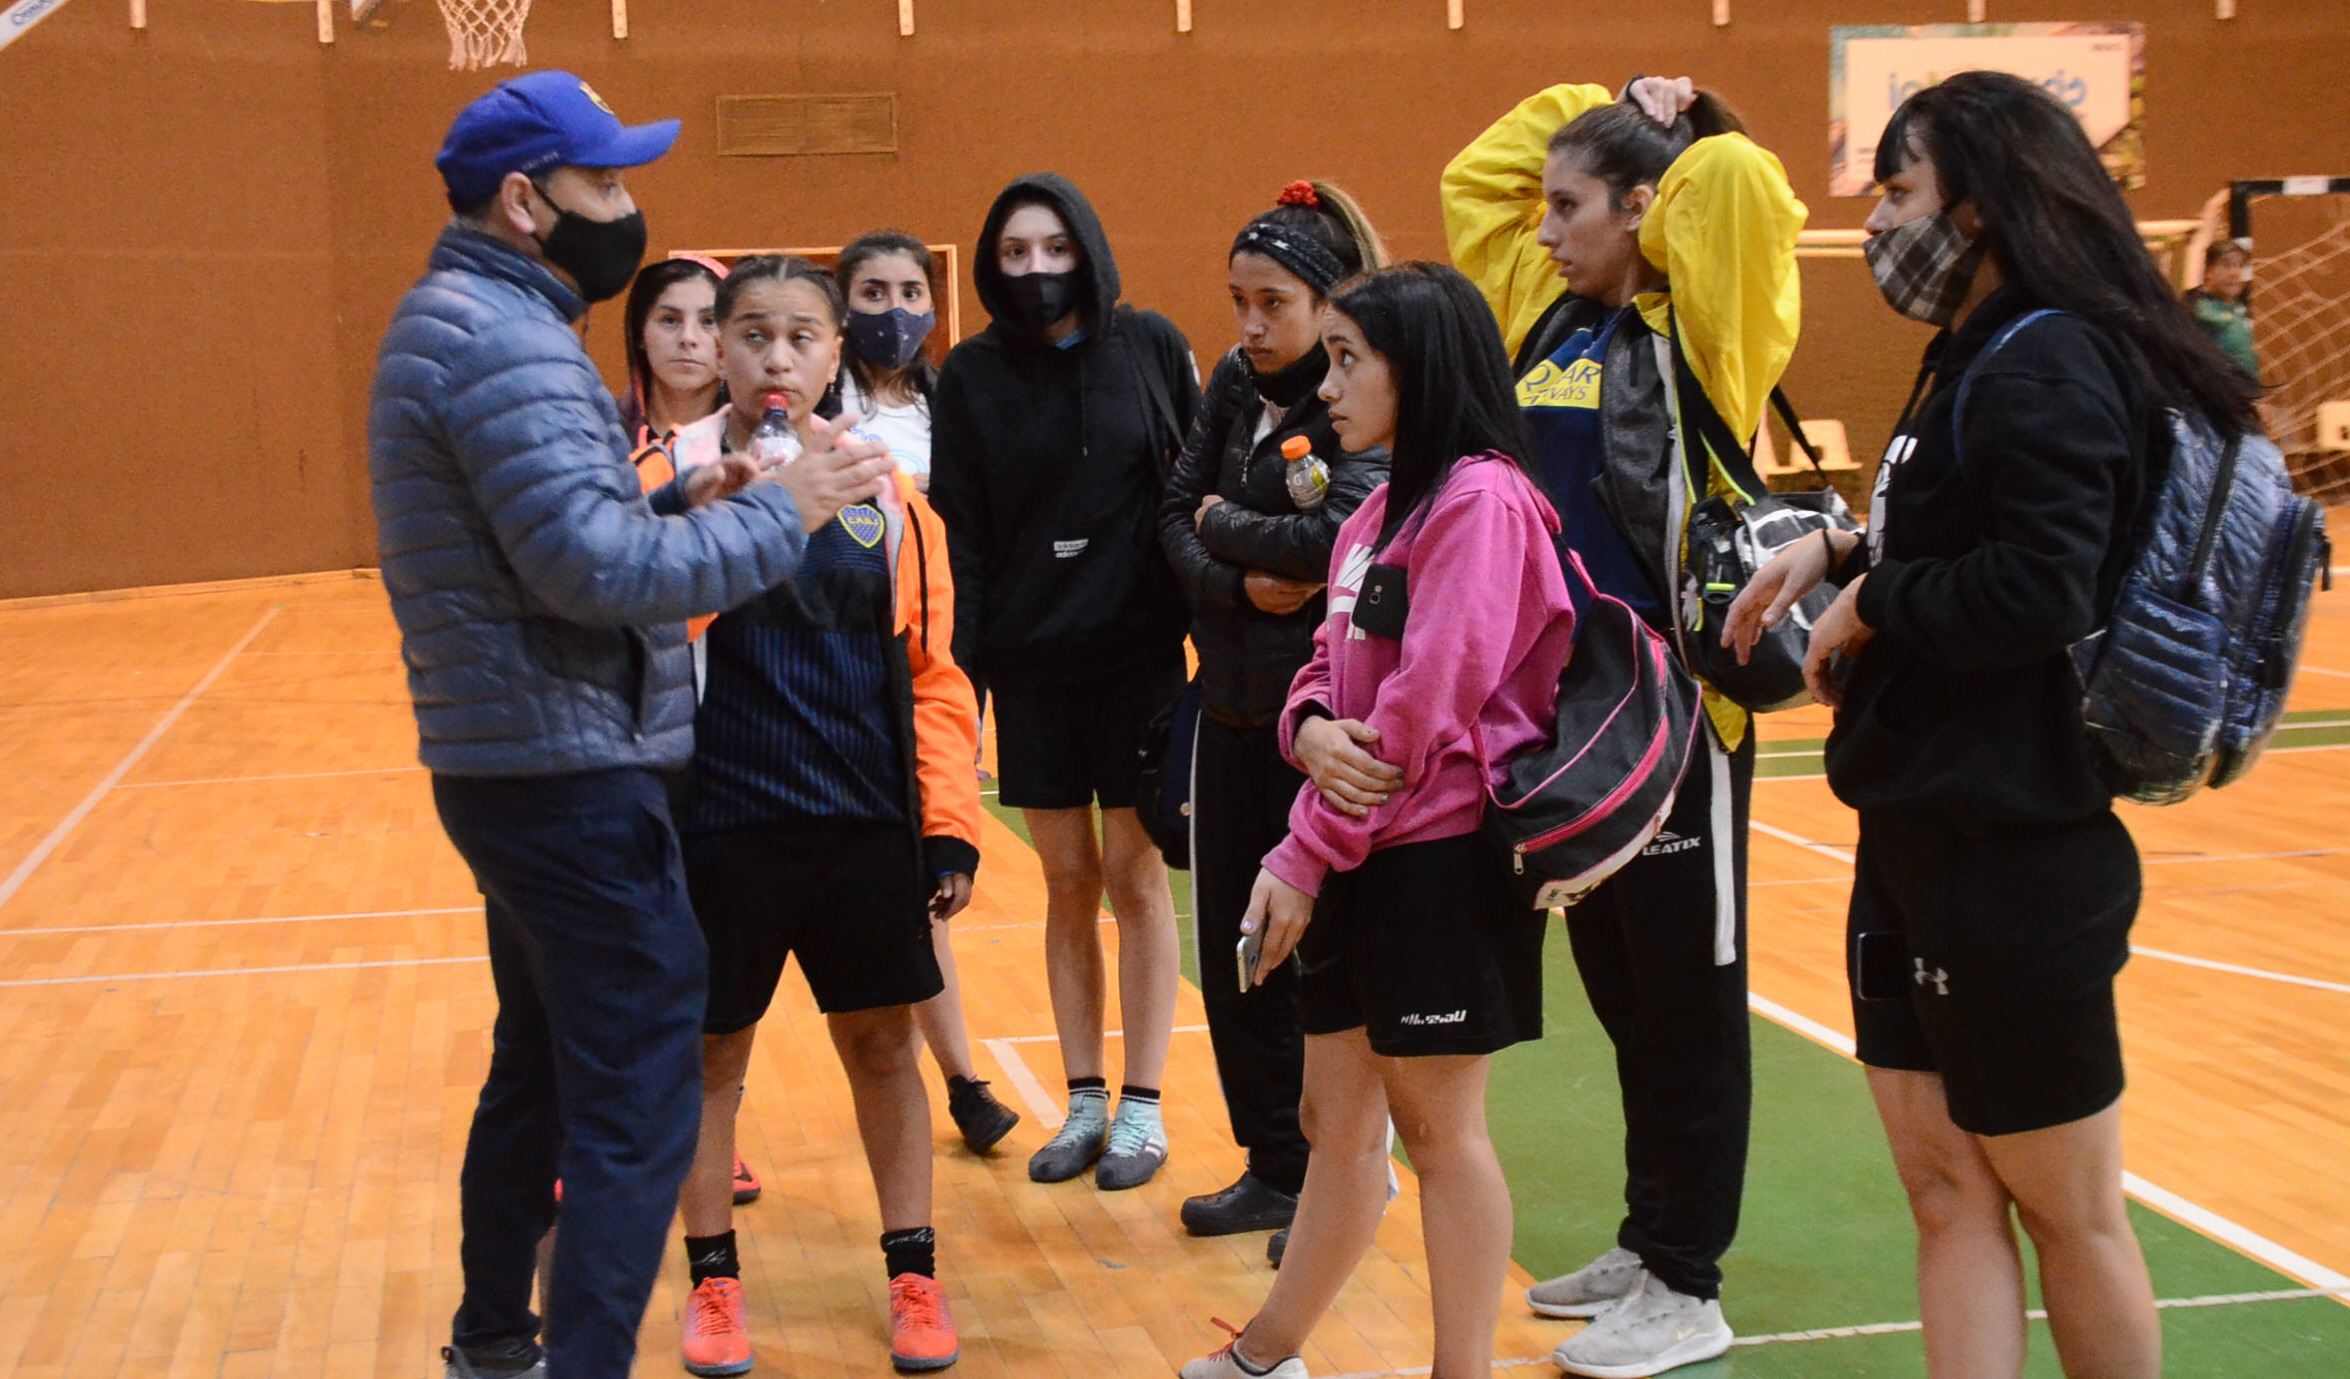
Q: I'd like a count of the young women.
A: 8